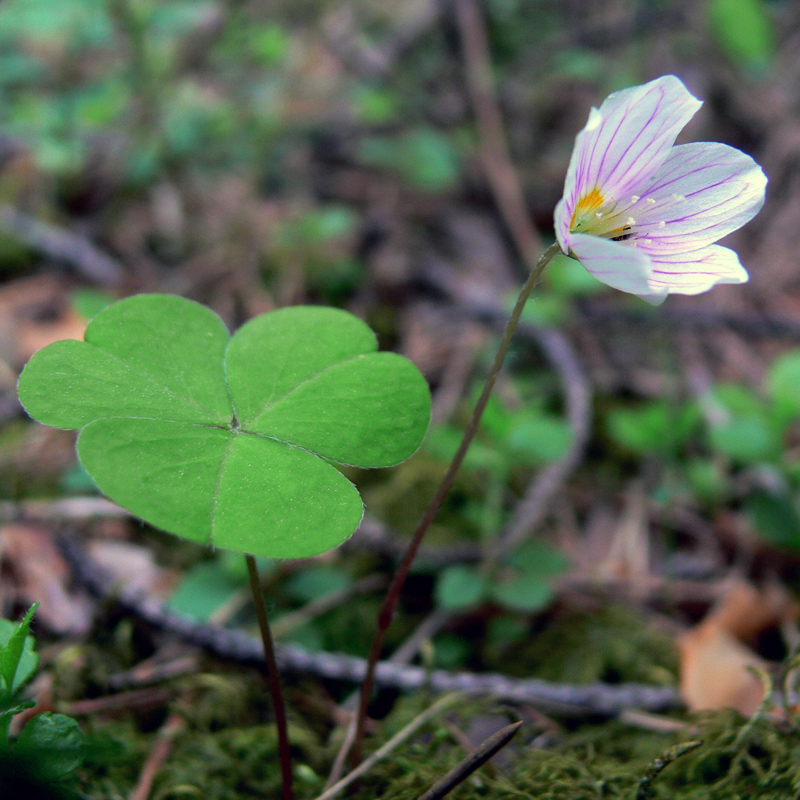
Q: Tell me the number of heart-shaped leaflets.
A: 3